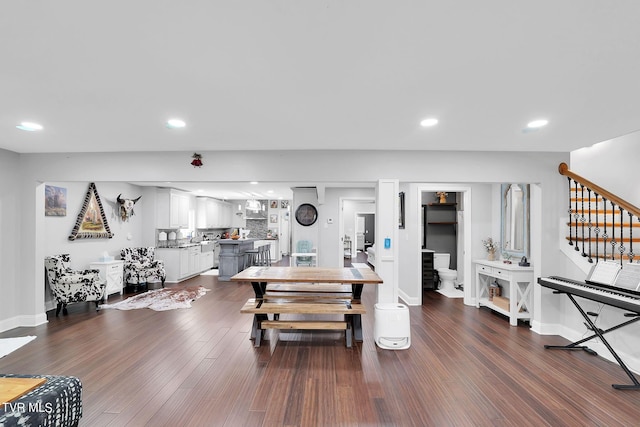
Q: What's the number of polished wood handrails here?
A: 1